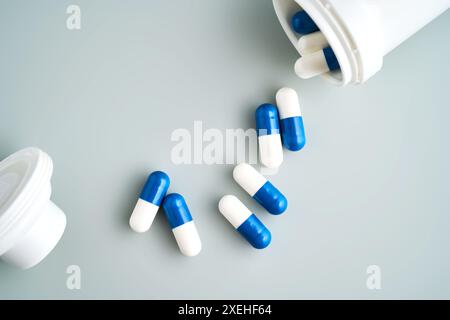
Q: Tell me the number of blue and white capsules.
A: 9